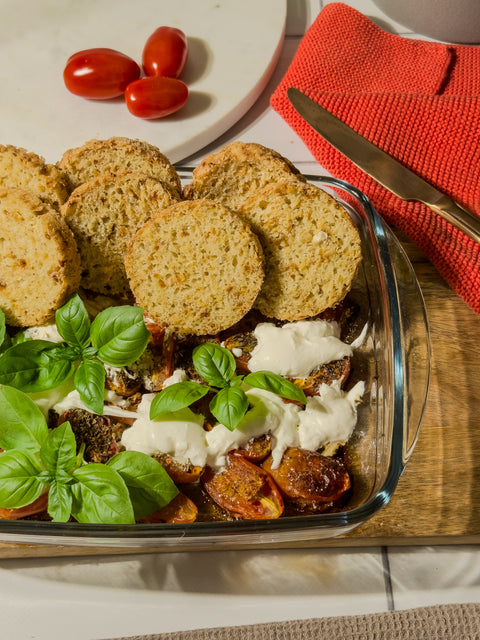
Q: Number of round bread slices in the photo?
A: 7